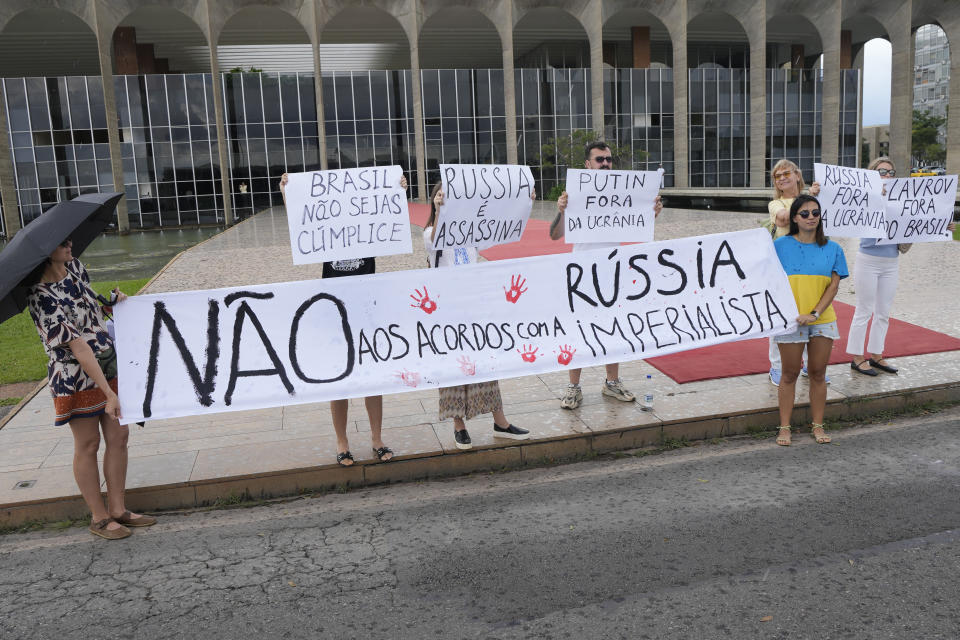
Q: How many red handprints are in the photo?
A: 6